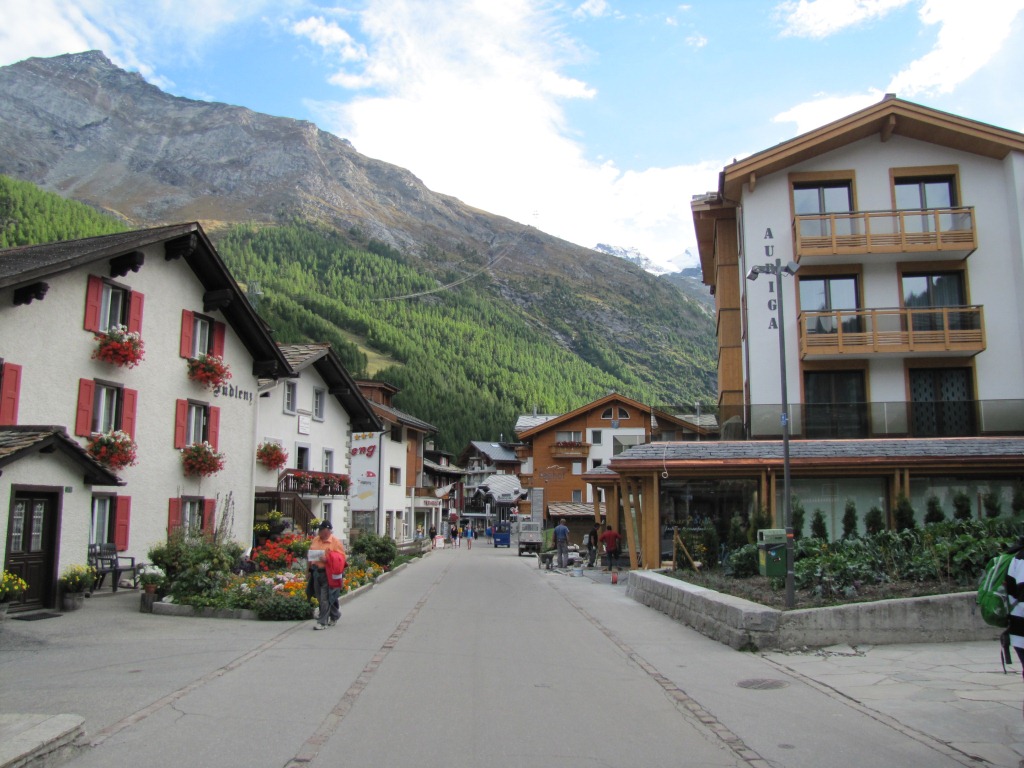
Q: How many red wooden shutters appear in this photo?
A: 12